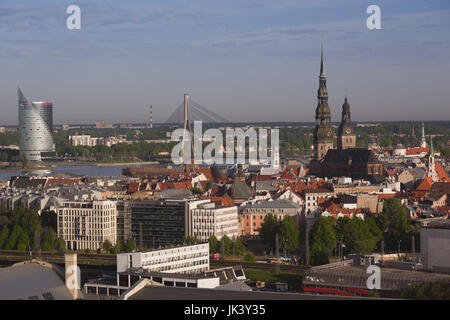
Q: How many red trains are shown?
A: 1